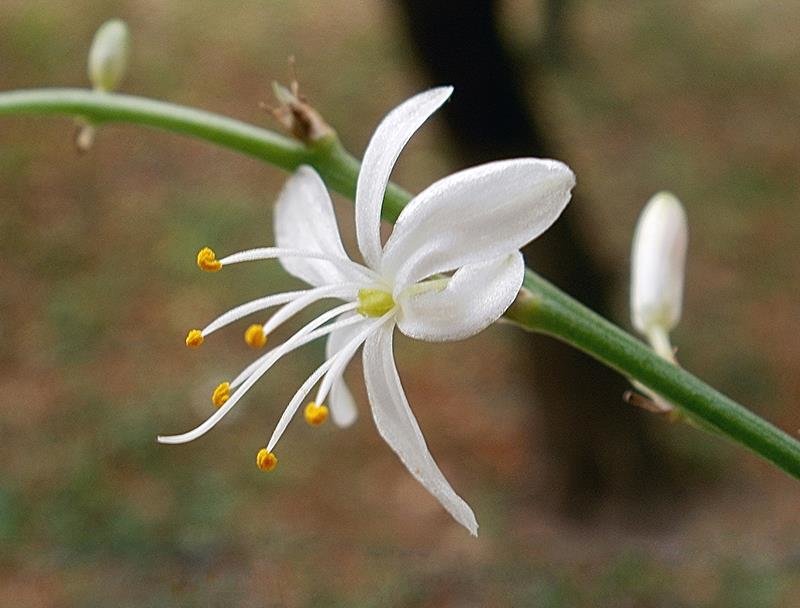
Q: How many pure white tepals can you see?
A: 6